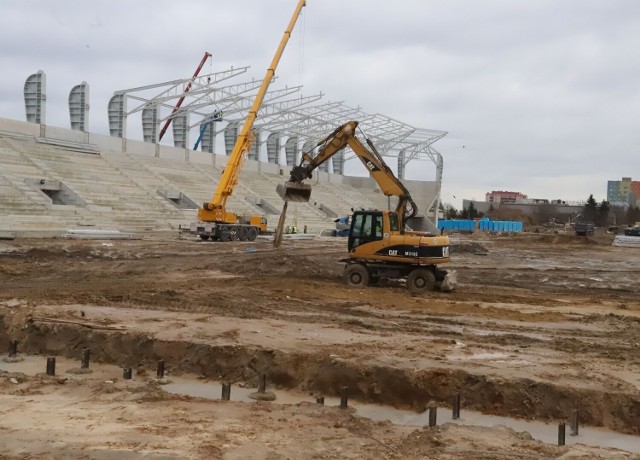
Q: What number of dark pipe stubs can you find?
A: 13